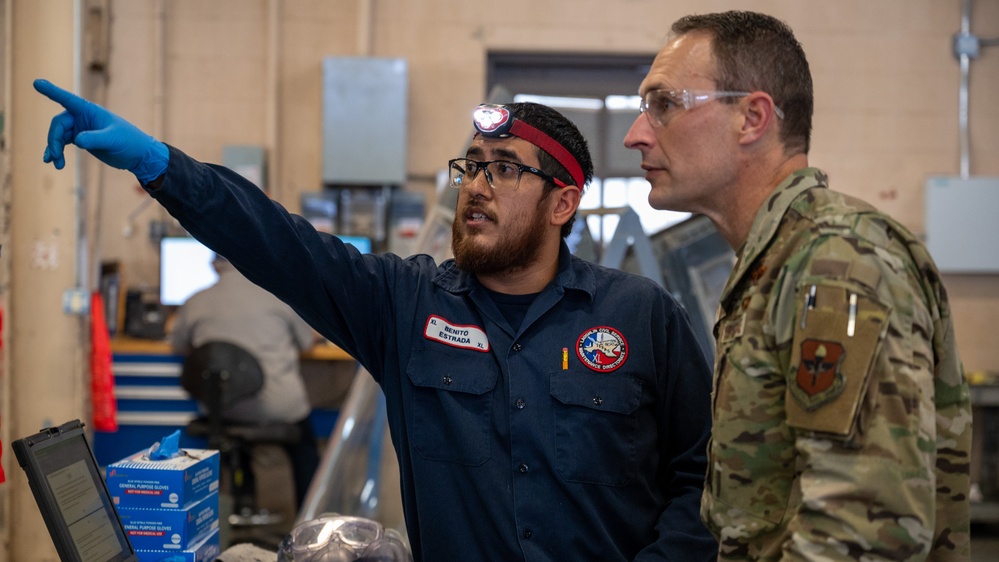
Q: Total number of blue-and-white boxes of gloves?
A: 3